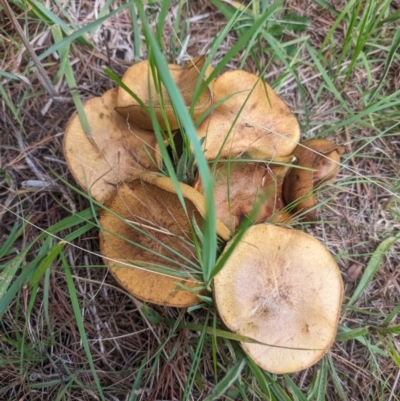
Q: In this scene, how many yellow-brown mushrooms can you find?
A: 7